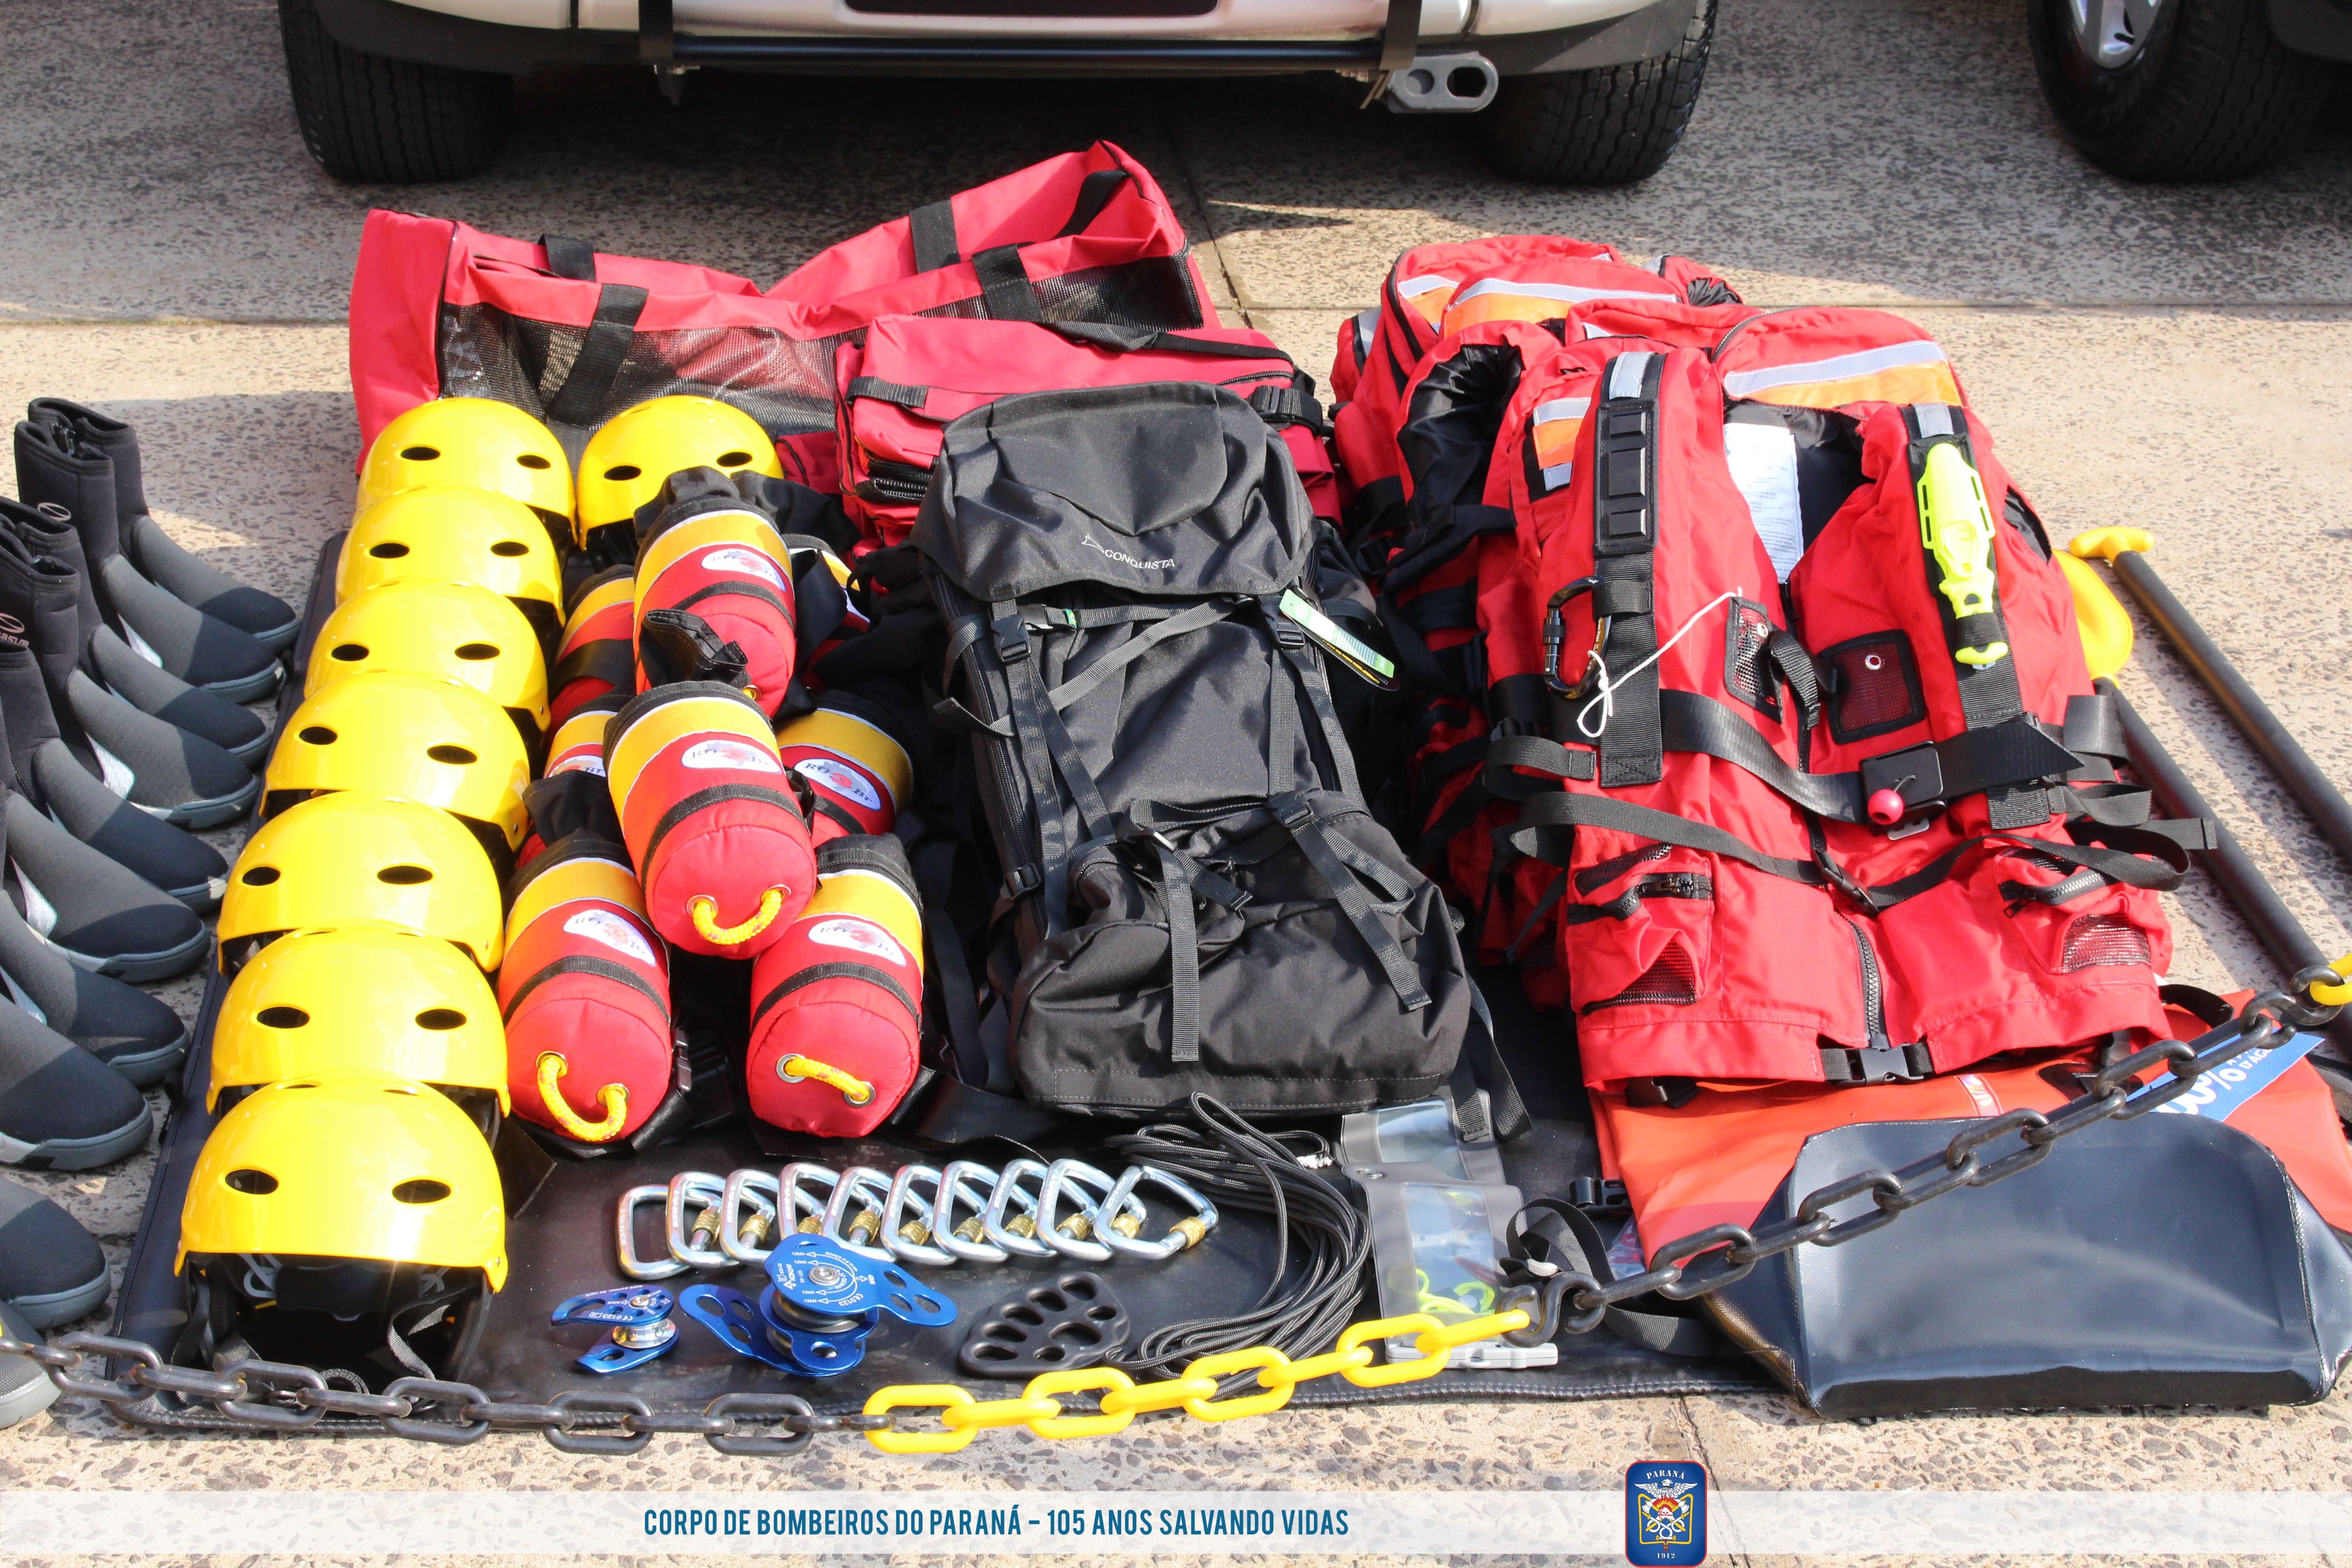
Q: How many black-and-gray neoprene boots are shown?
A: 10